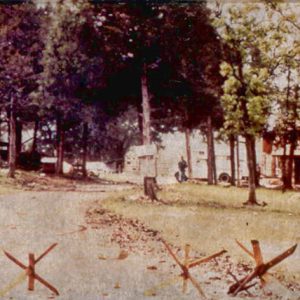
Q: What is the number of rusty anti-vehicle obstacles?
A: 3